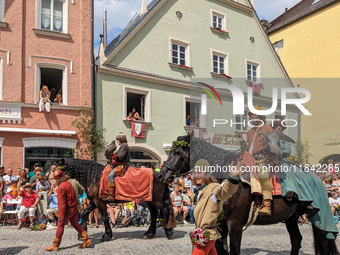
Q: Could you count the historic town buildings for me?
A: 3